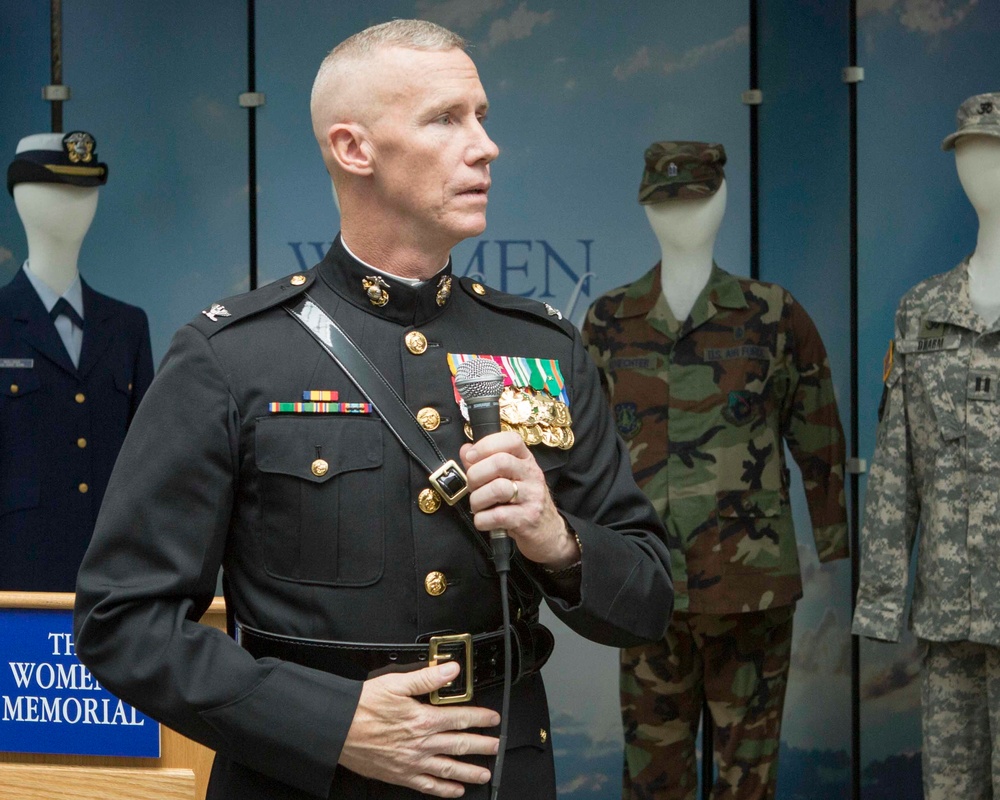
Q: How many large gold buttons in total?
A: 4